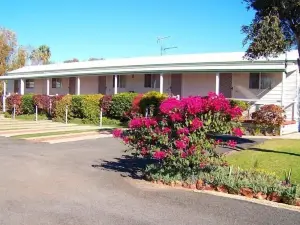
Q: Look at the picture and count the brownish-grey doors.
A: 5